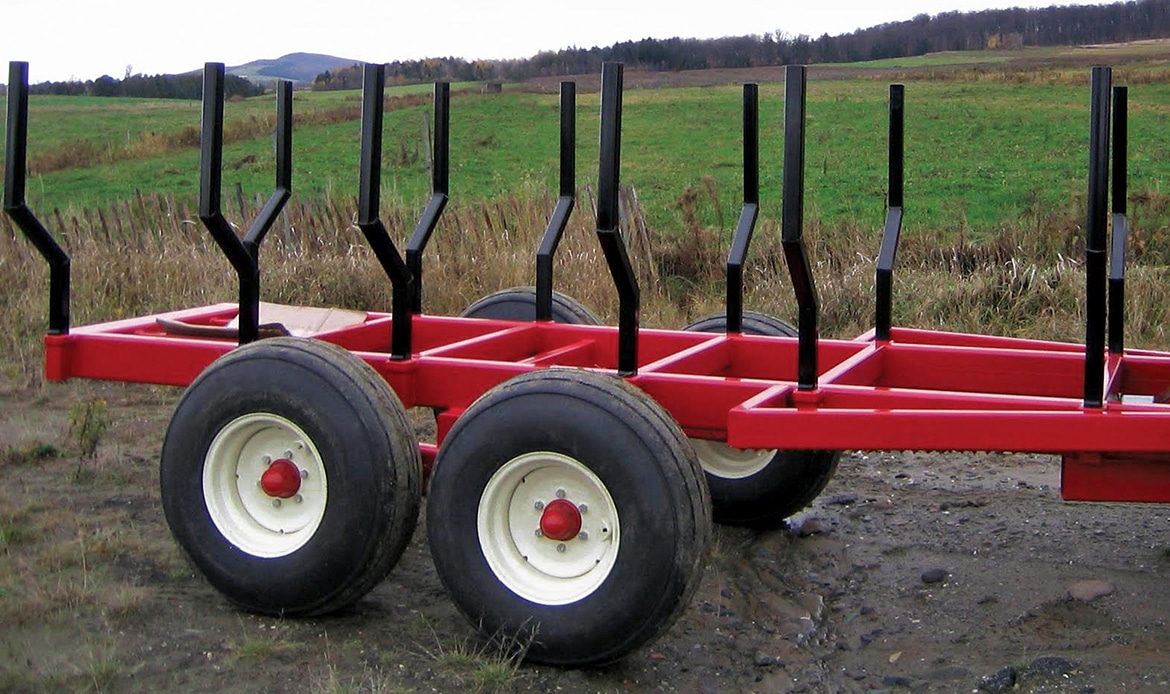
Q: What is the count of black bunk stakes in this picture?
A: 12